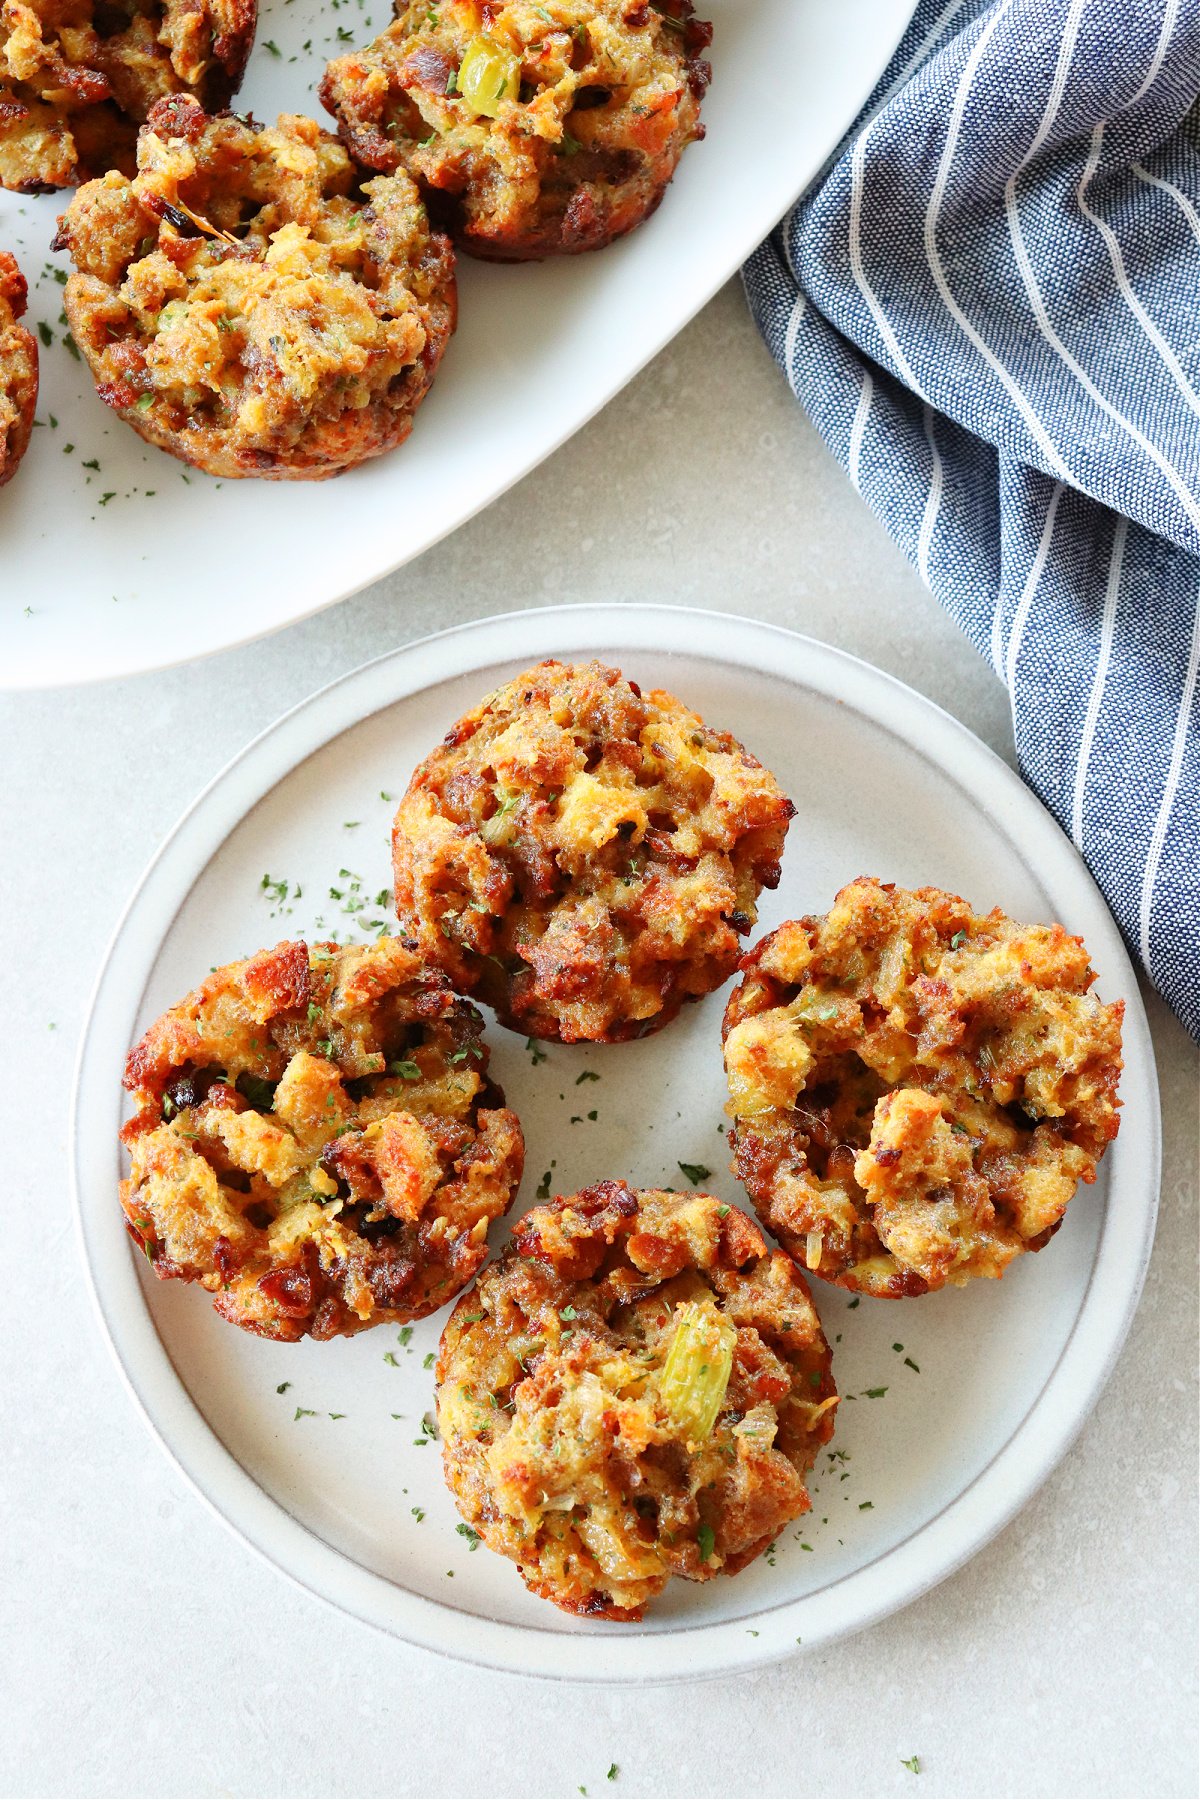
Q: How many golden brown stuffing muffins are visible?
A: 8